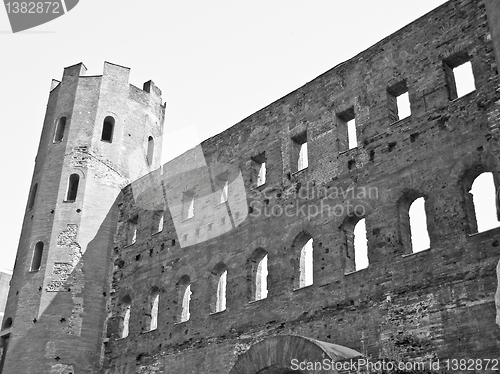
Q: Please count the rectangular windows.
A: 9